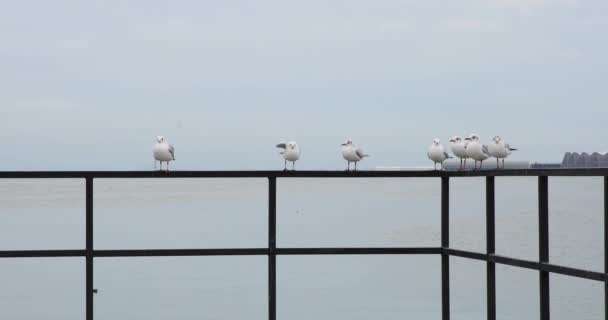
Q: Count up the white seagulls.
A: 7